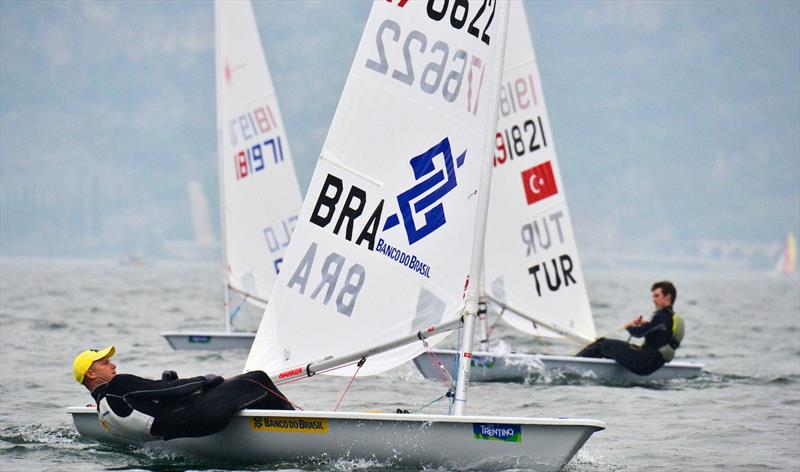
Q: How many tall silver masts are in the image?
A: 3